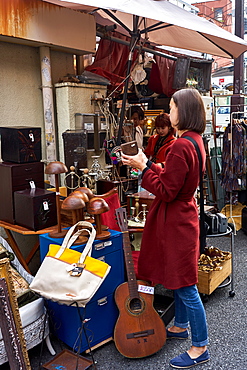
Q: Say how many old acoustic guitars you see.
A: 1